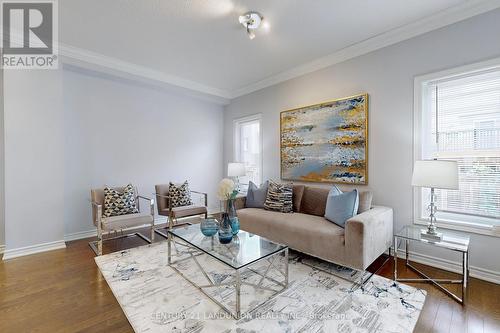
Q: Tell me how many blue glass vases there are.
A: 3